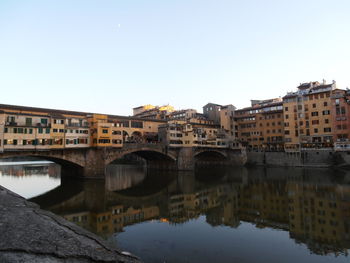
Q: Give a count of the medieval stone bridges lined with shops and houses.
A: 1